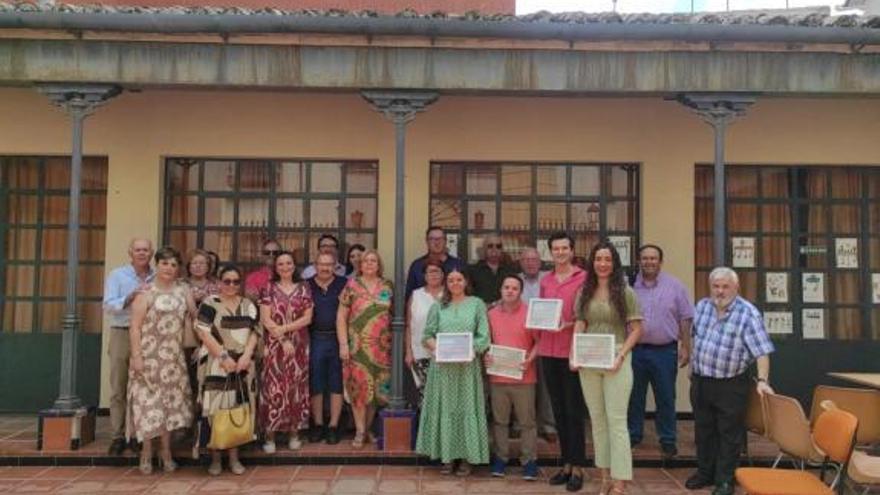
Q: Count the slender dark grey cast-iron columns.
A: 3